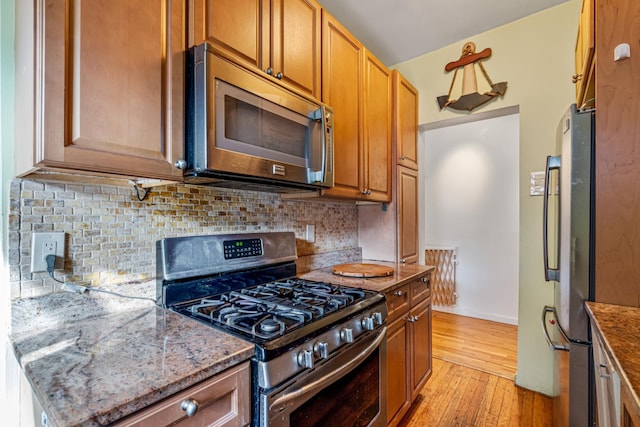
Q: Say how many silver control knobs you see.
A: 5